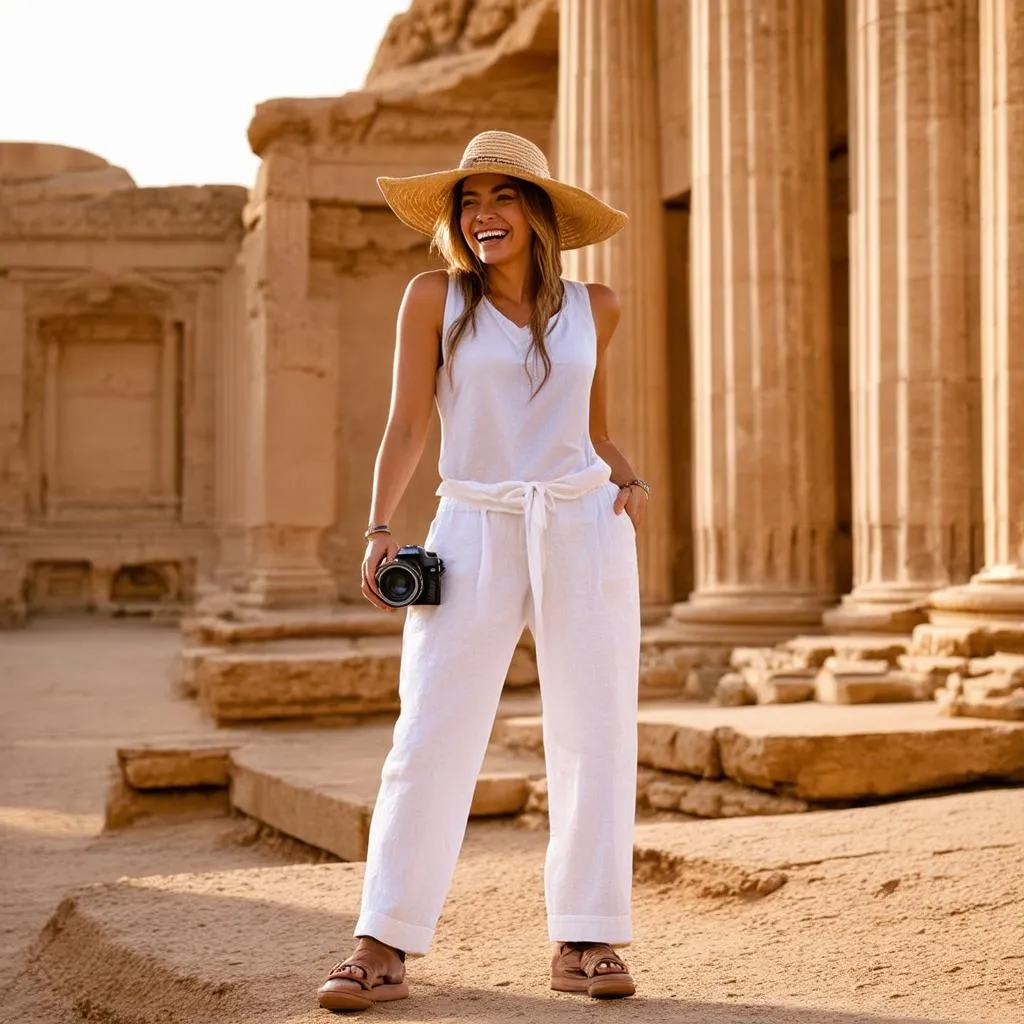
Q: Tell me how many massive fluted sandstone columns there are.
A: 4